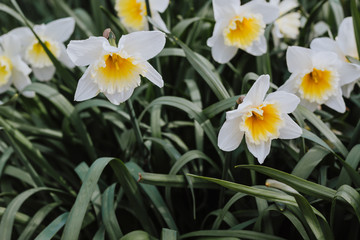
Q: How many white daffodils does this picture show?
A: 9